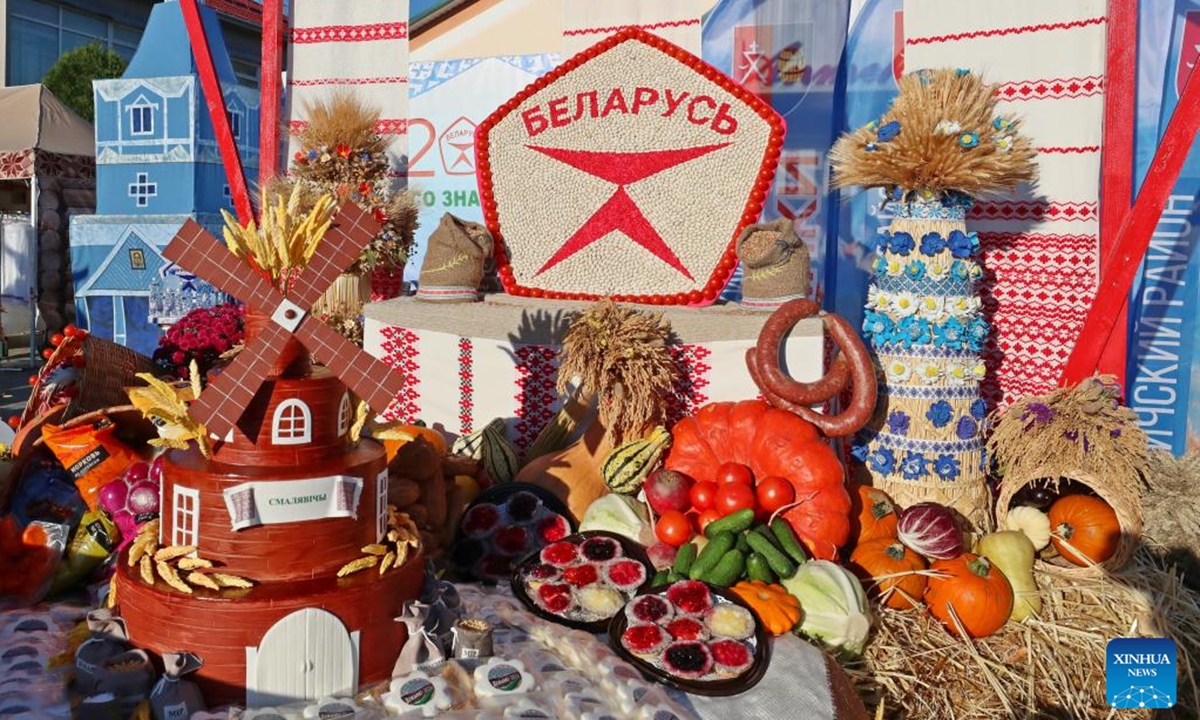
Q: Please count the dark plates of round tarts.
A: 3